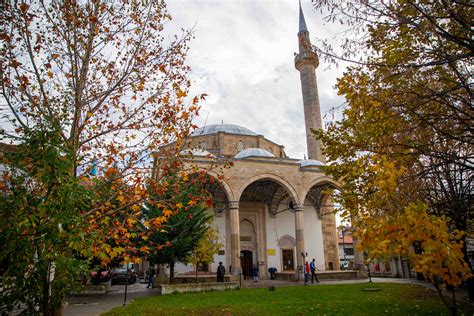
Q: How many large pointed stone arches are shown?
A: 3